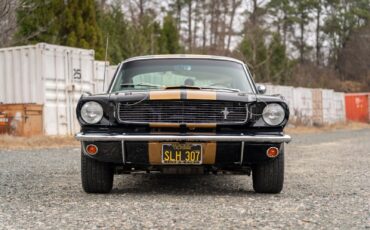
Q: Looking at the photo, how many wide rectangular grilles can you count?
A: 1